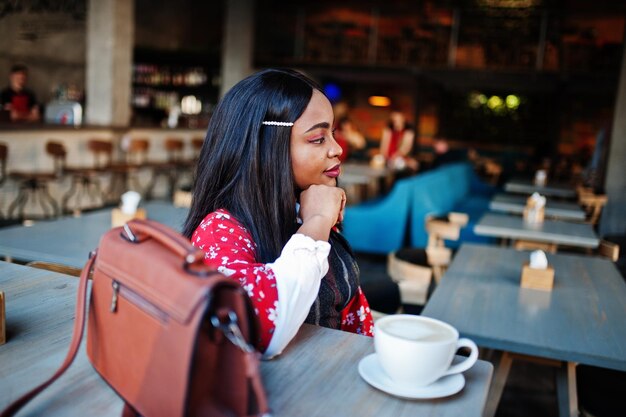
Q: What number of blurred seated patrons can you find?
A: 2